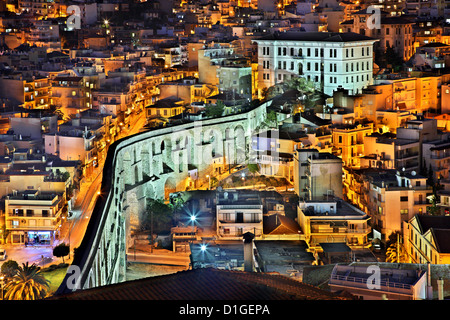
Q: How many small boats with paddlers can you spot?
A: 0